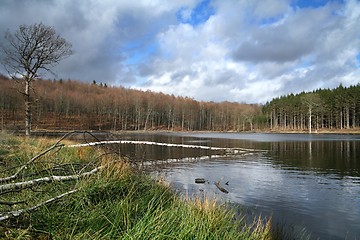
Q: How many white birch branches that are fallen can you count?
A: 3